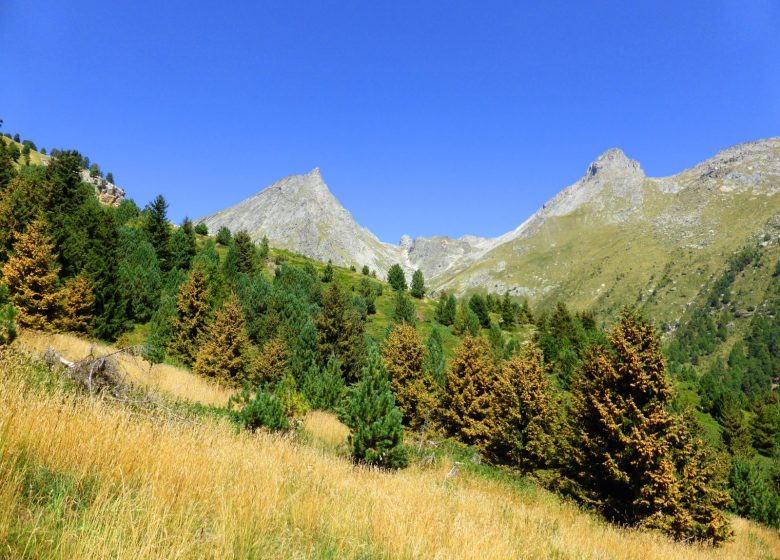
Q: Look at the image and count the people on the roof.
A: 0